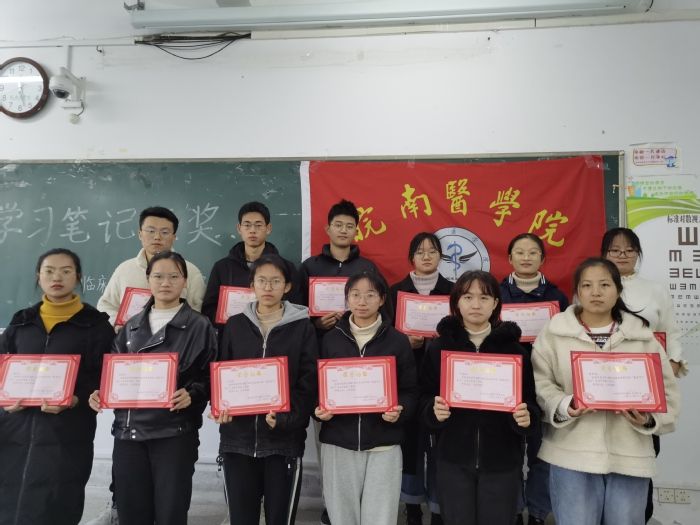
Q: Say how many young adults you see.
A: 12